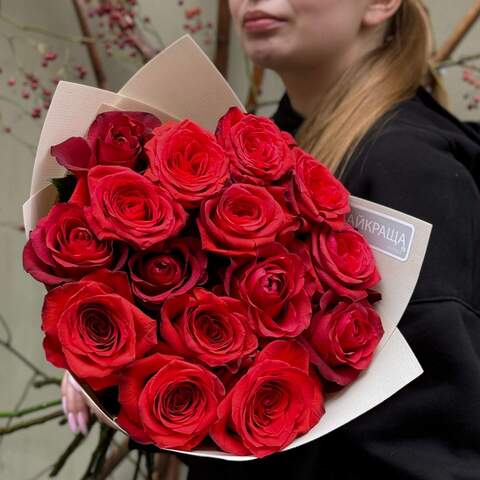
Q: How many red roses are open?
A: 15